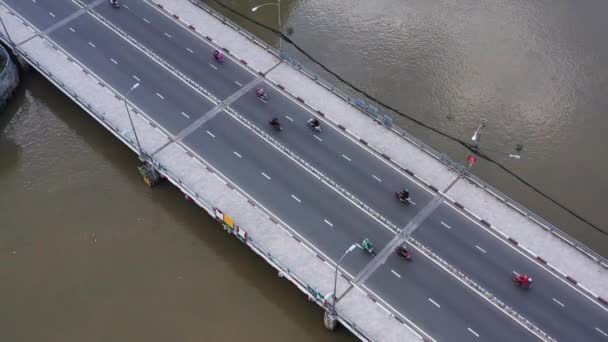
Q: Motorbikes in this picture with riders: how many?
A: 9